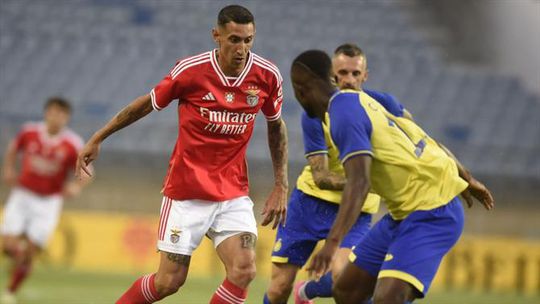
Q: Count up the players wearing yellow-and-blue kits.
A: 2